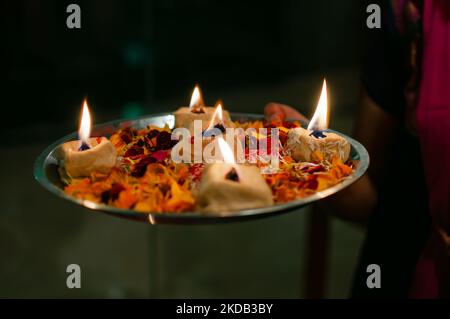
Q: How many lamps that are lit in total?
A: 5